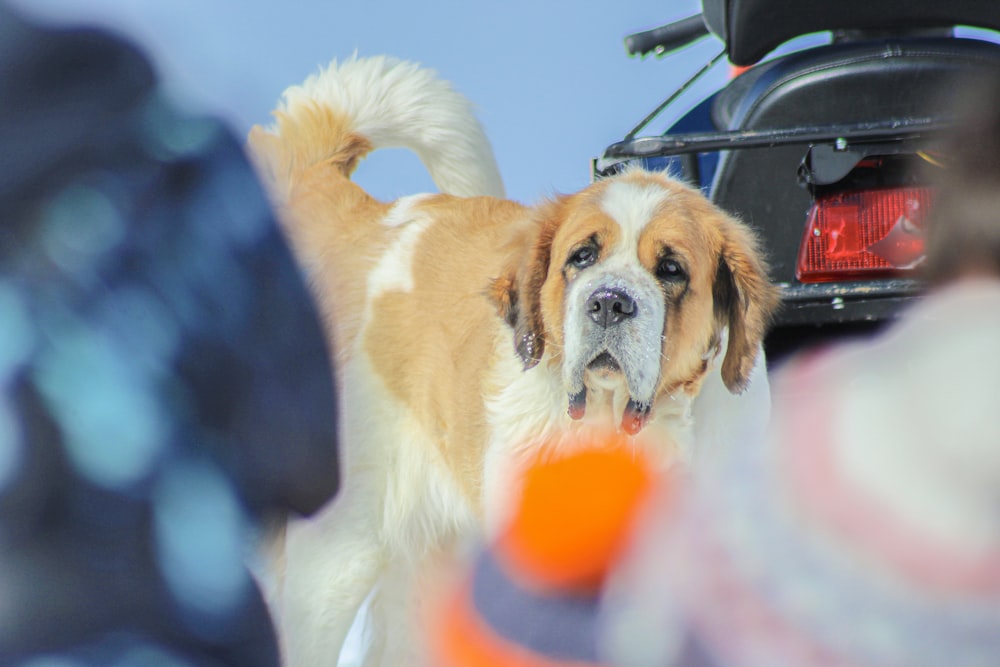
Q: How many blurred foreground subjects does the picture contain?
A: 3